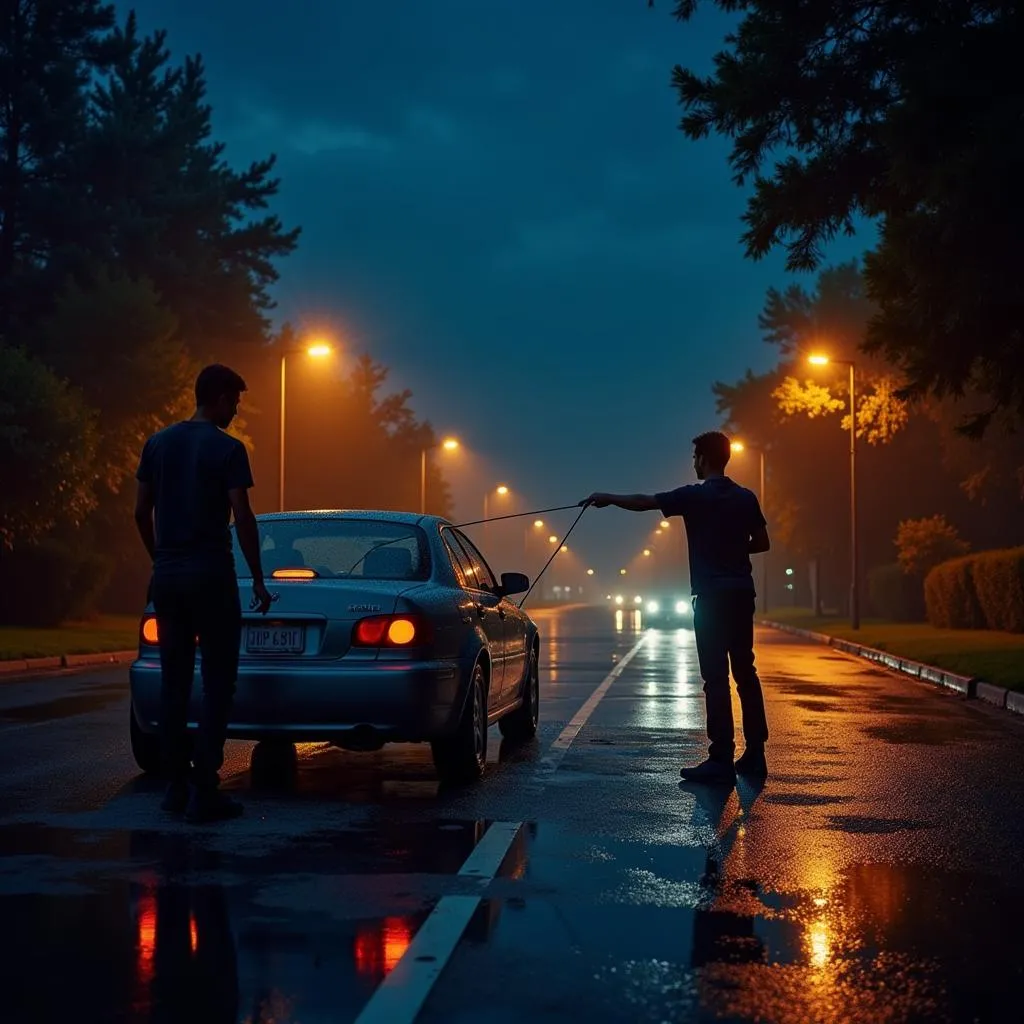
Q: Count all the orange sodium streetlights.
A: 13